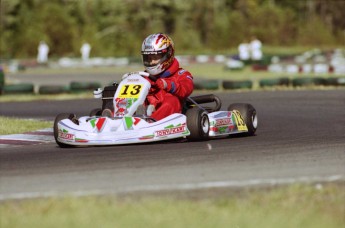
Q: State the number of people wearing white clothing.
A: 4